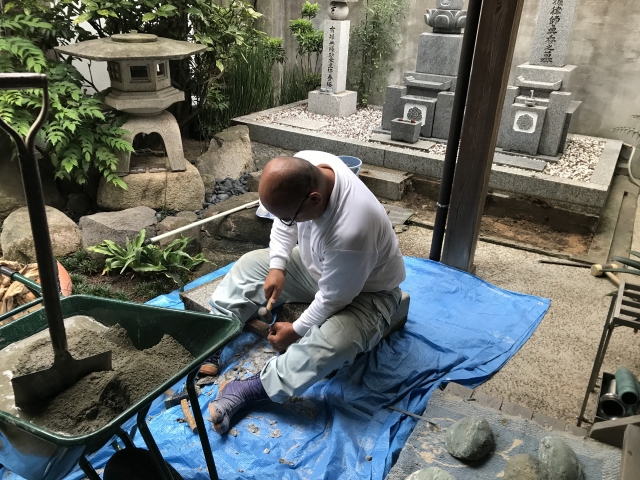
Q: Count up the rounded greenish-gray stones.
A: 4